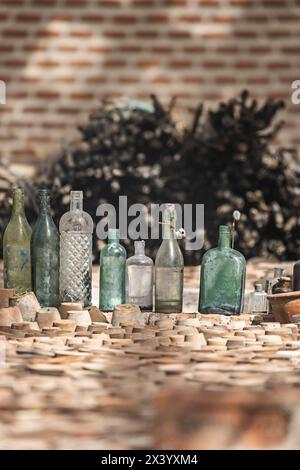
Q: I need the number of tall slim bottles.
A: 4